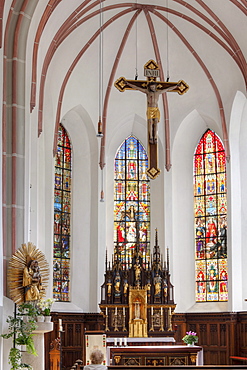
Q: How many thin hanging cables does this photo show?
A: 4